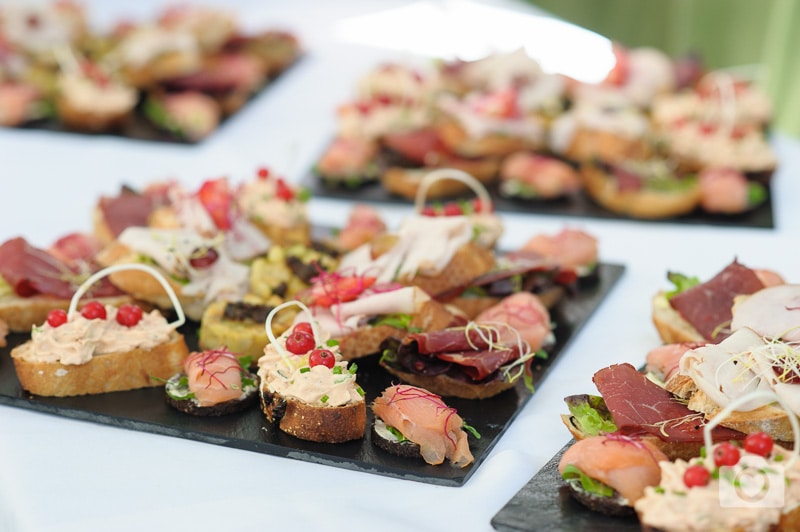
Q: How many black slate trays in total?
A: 4